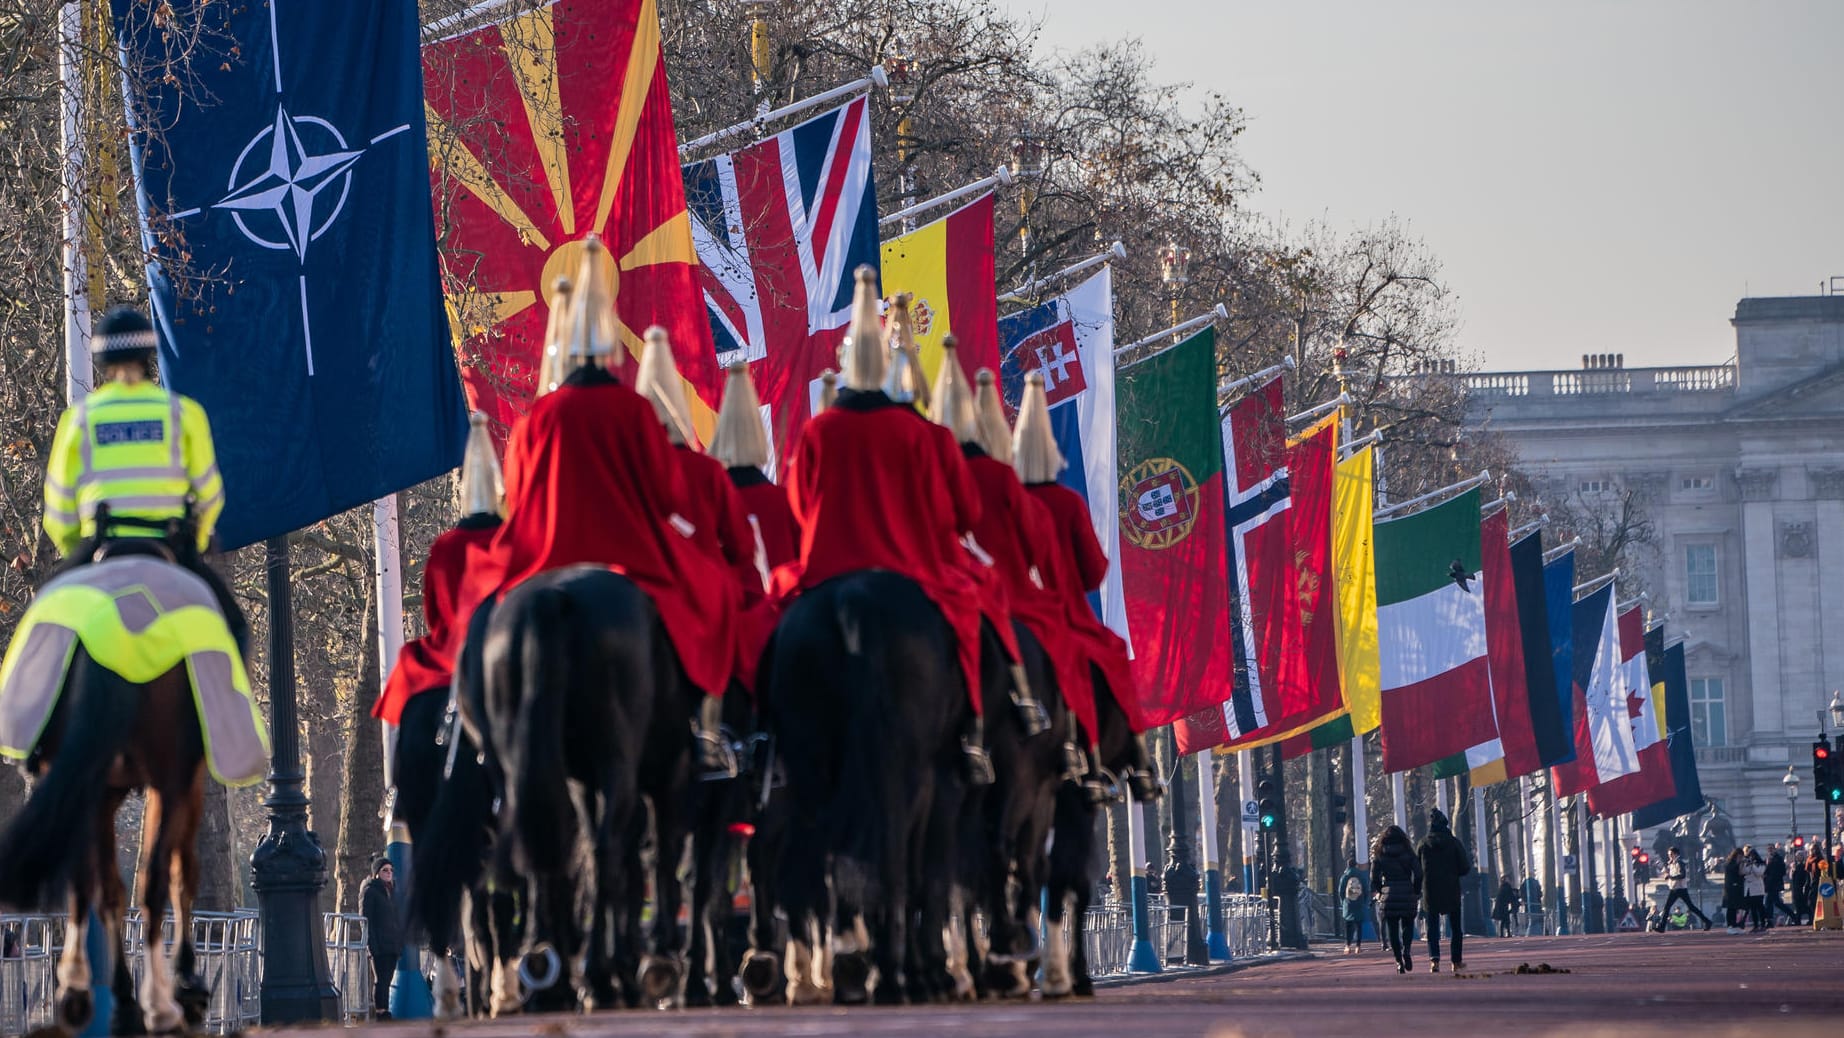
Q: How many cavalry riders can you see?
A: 11